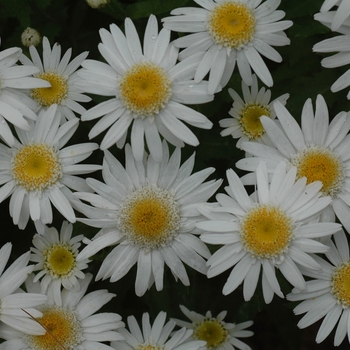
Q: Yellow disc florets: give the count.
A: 13